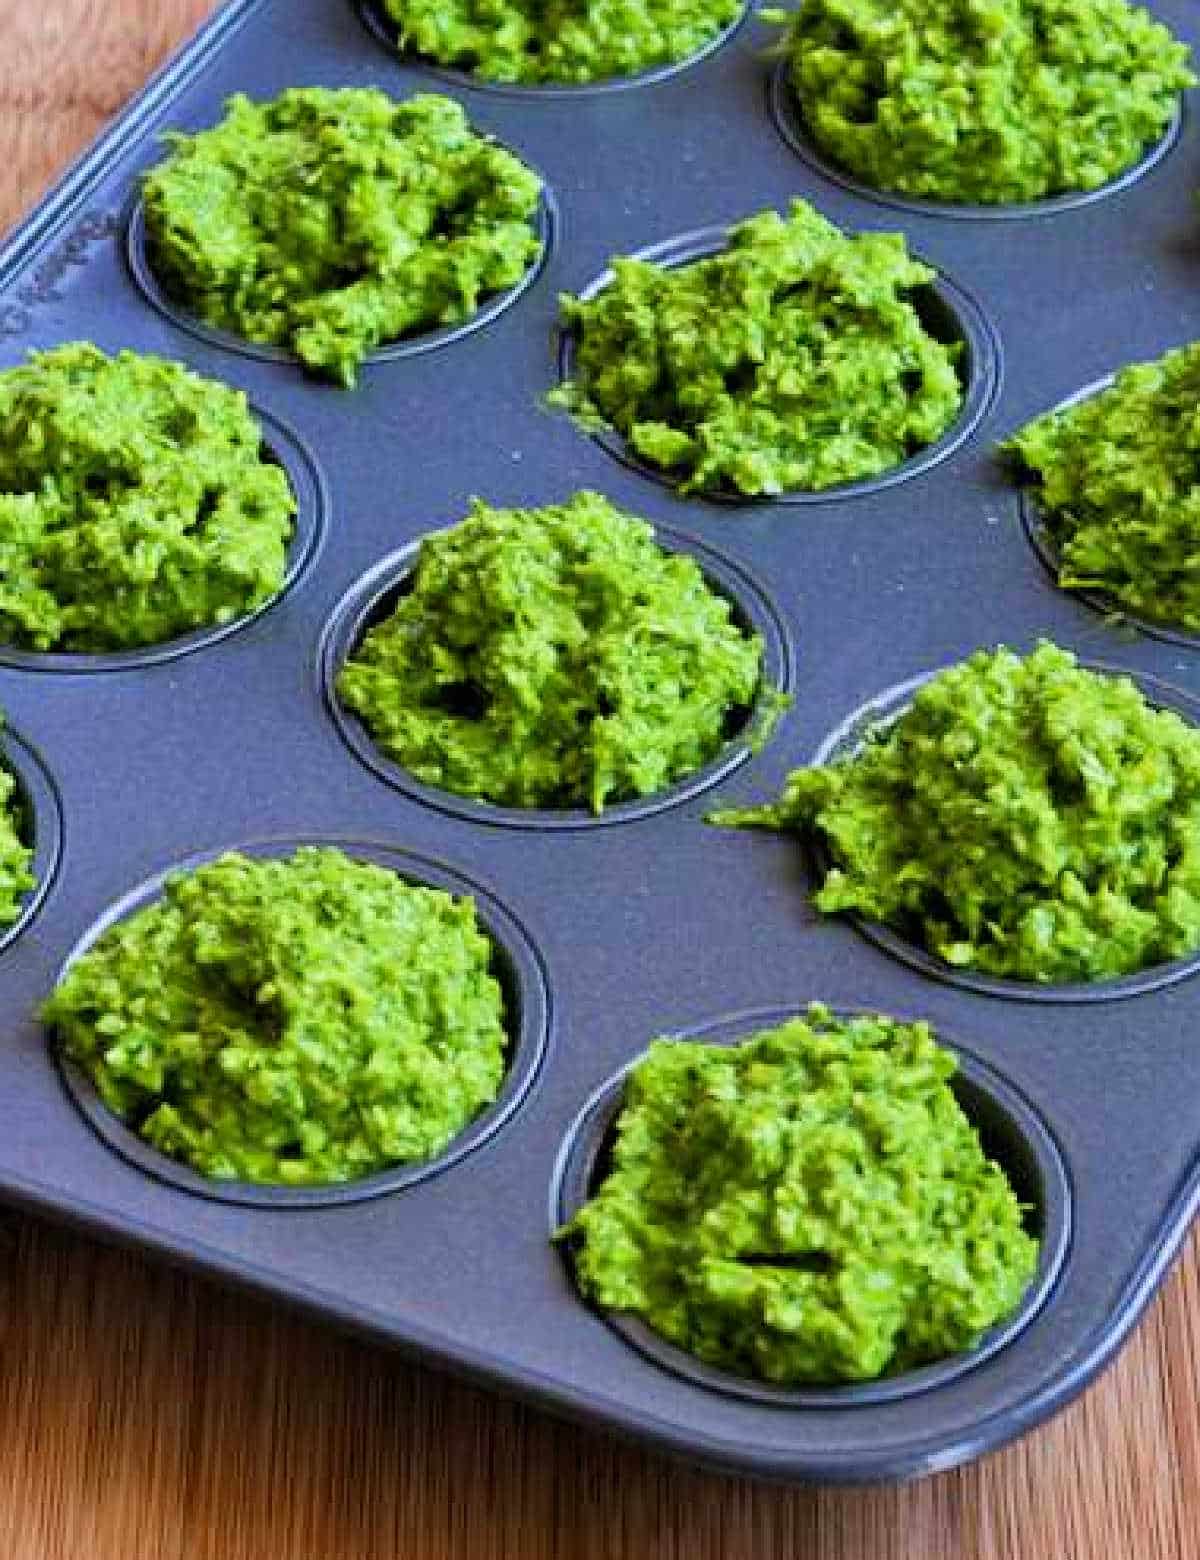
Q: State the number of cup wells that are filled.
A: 11